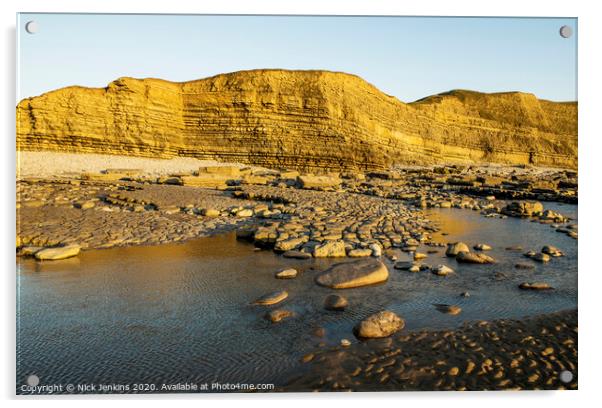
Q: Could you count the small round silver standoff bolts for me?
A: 4